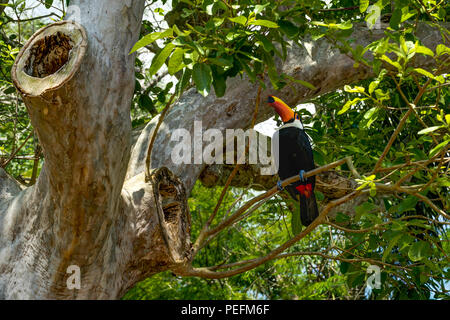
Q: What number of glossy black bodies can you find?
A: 1